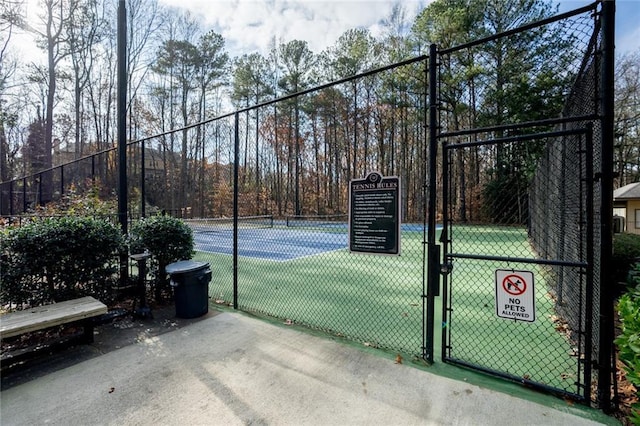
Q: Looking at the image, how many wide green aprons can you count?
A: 1